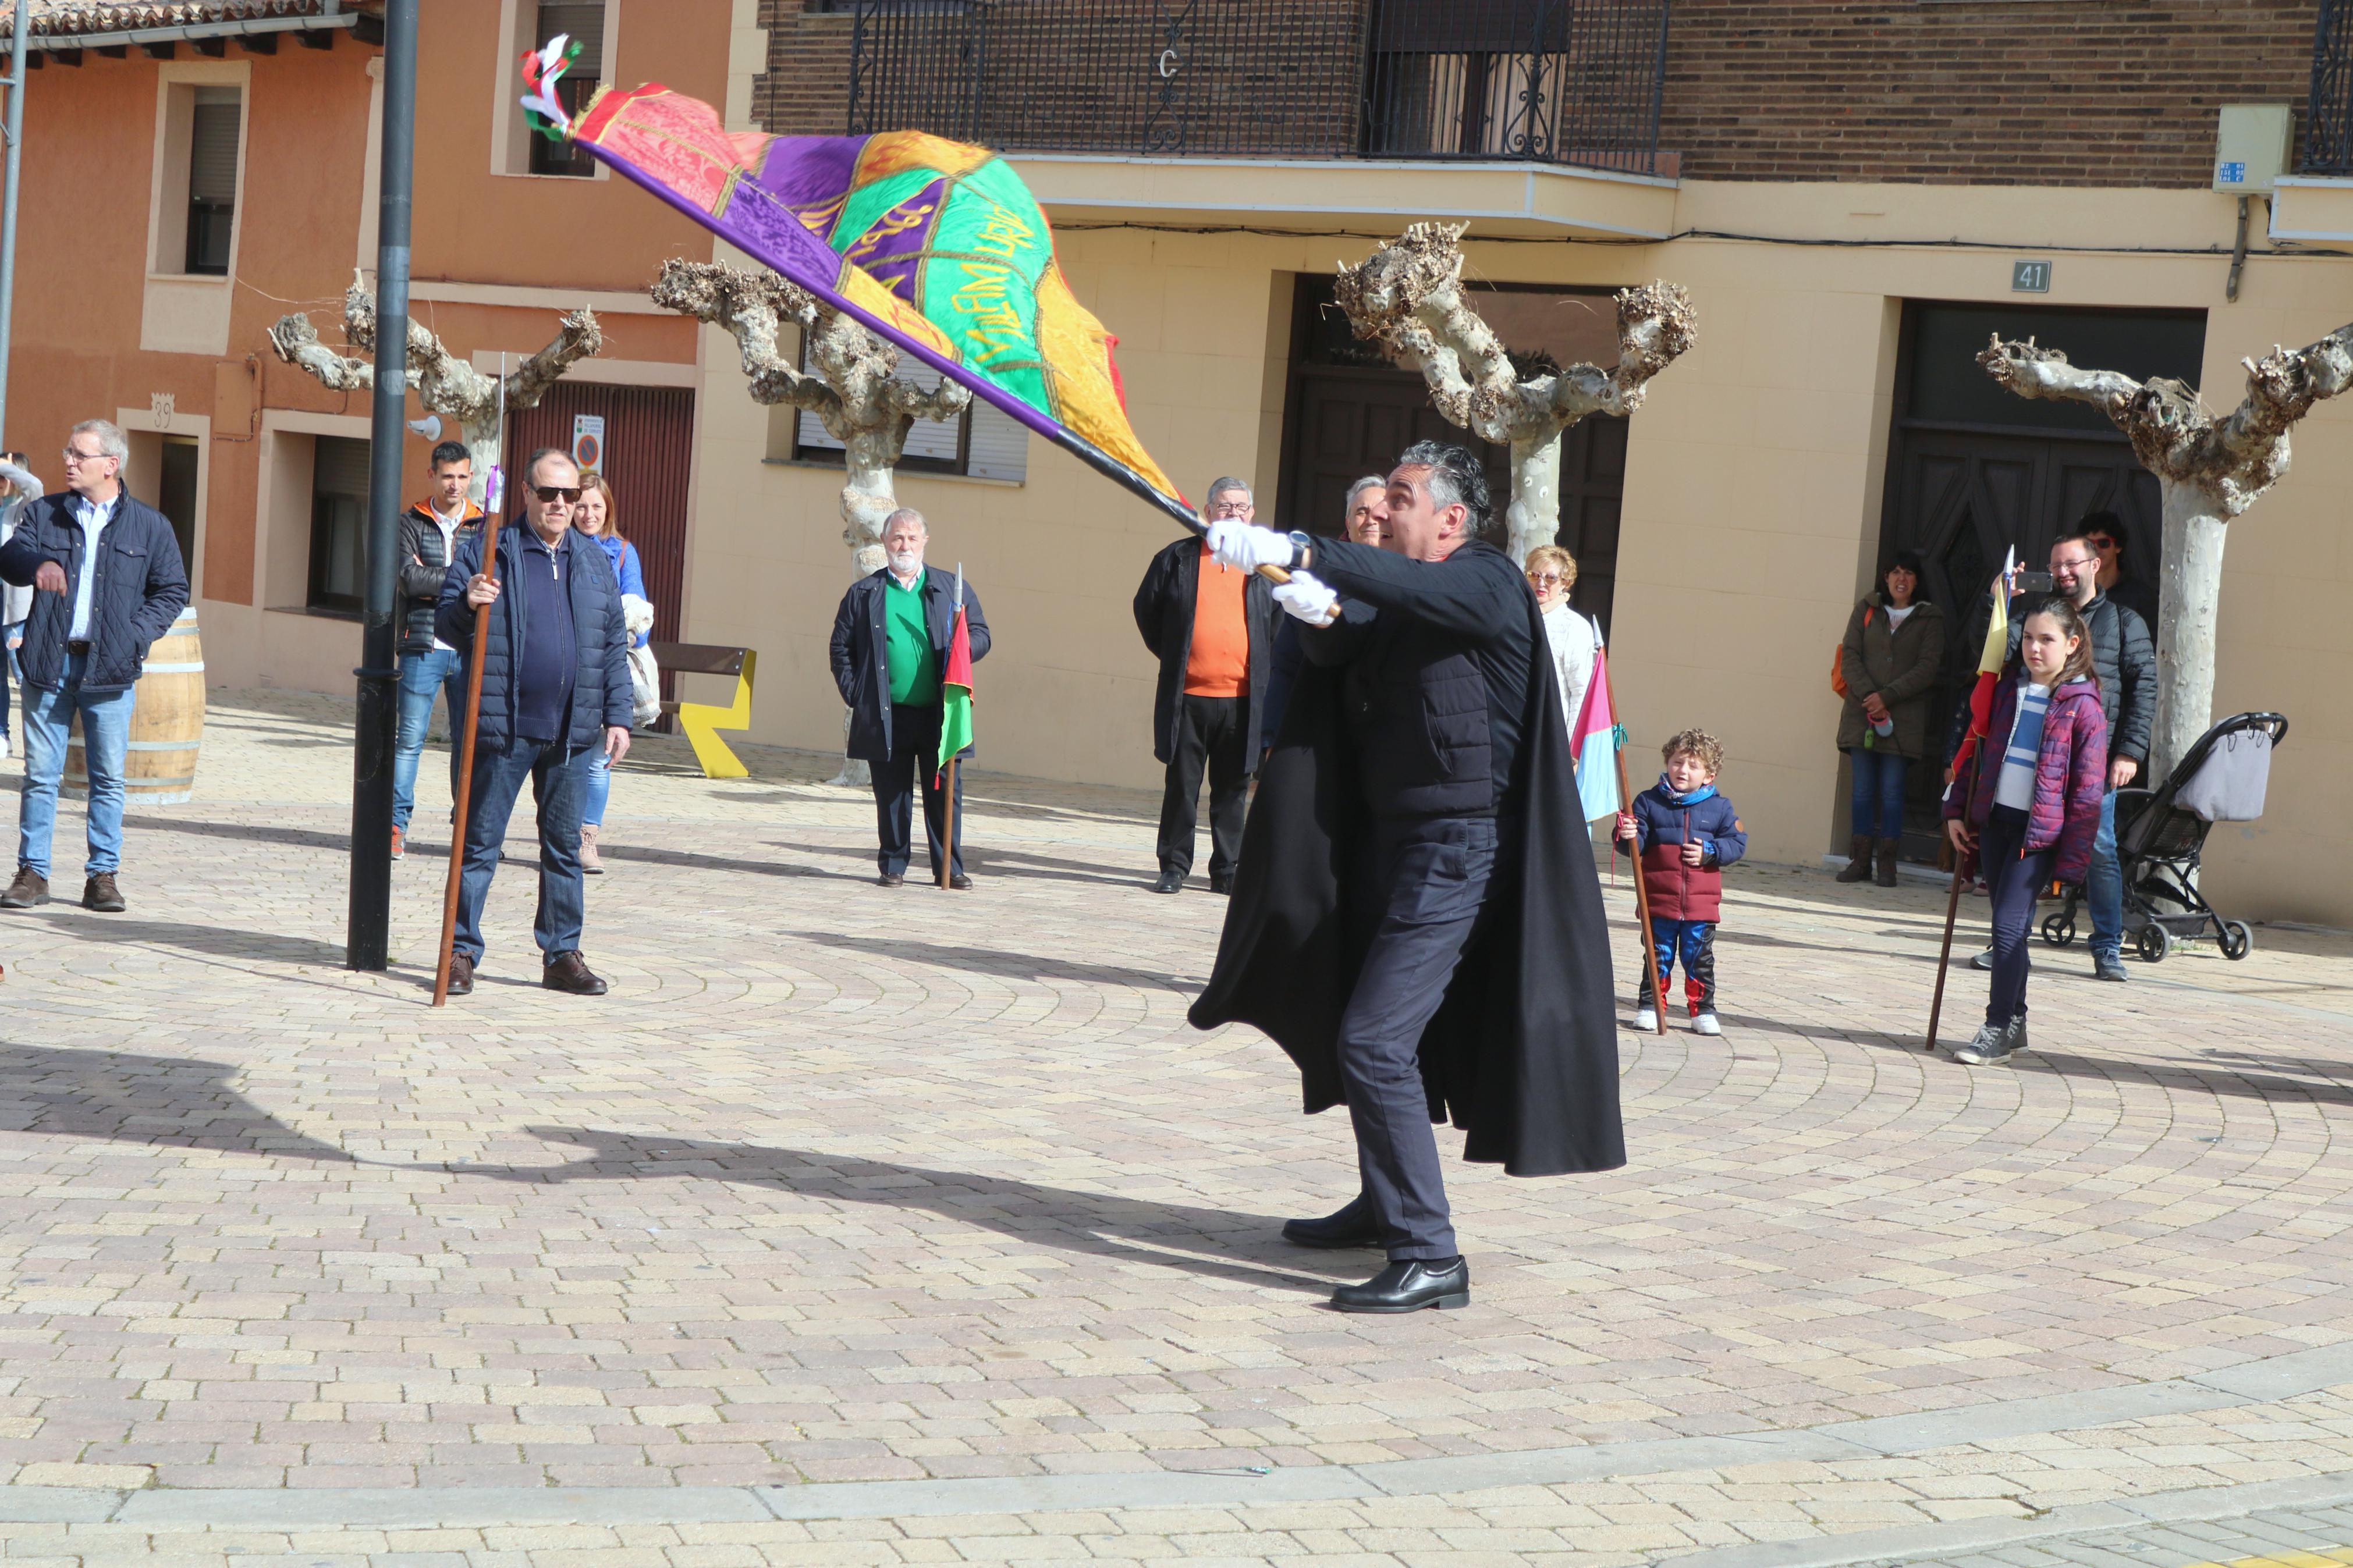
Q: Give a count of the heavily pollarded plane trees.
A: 4